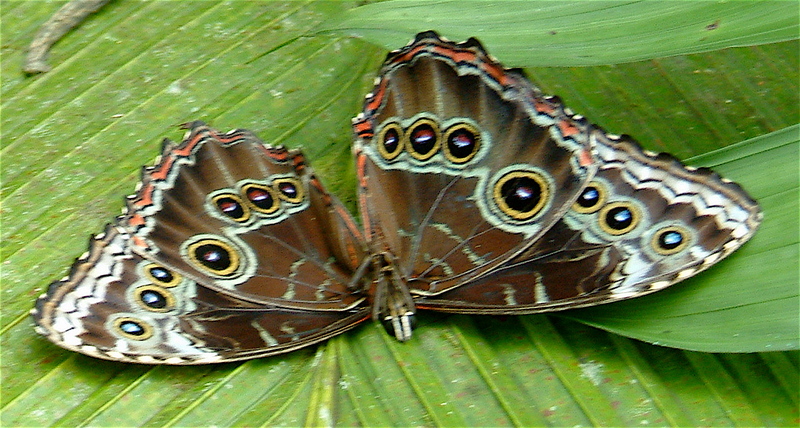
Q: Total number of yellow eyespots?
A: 14